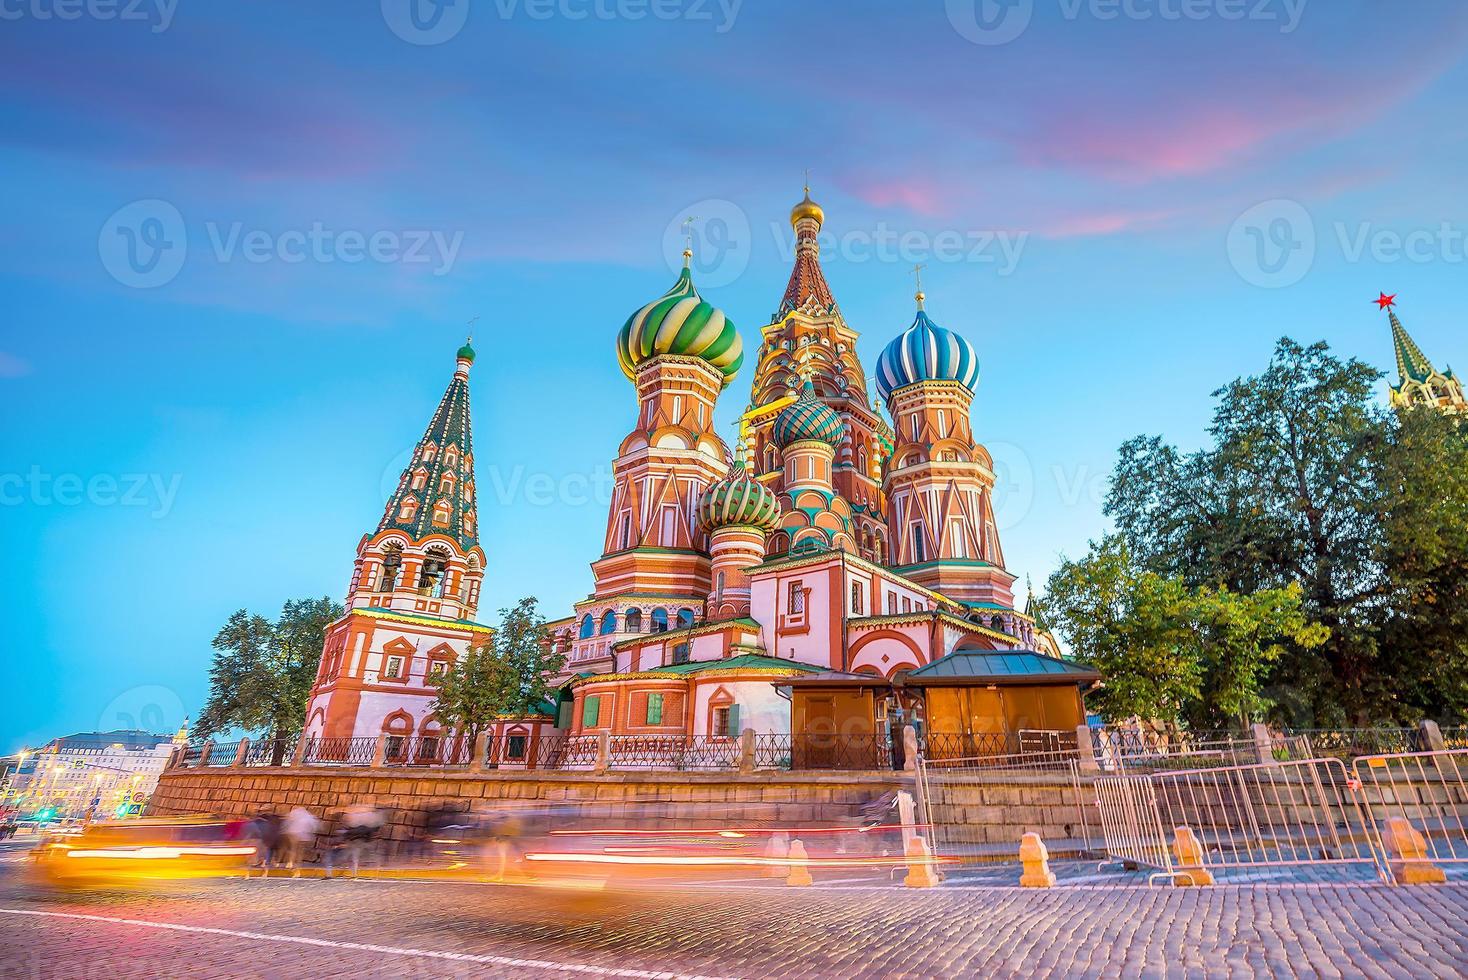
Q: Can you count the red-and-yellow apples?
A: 0